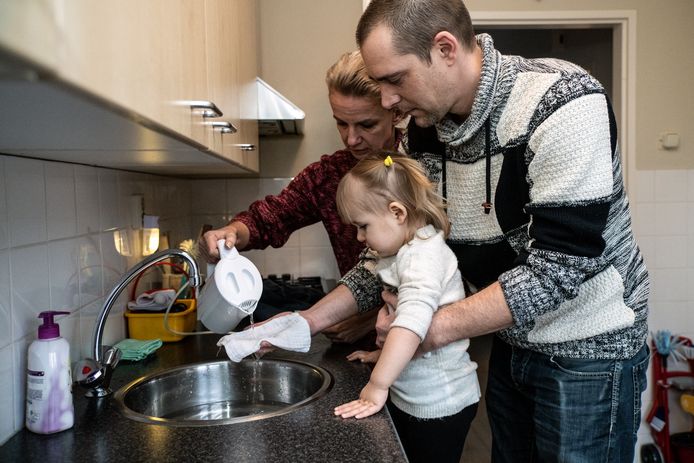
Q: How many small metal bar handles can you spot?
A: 3